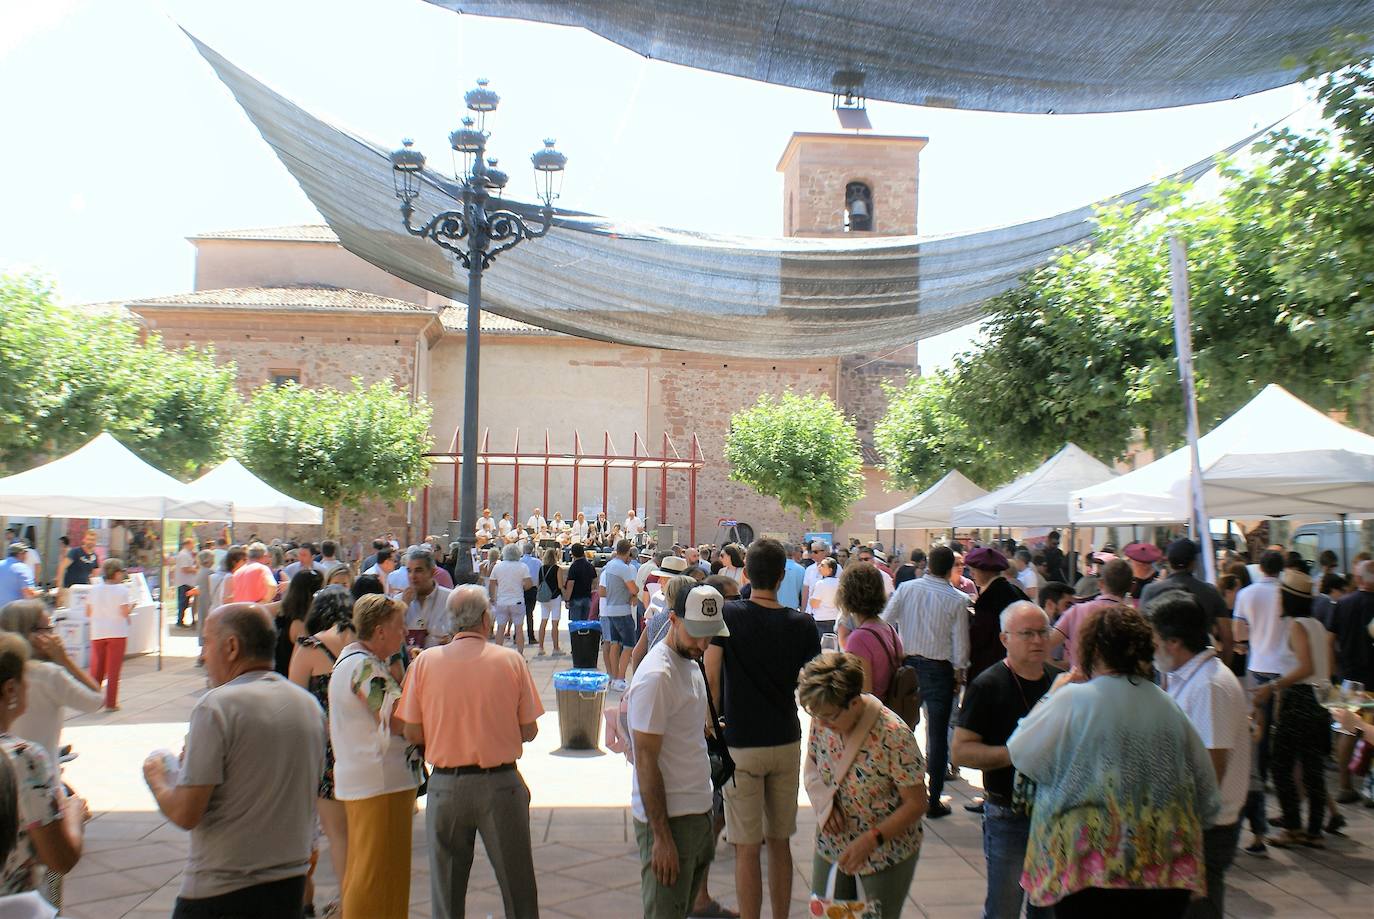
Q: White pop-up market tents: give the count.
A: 5